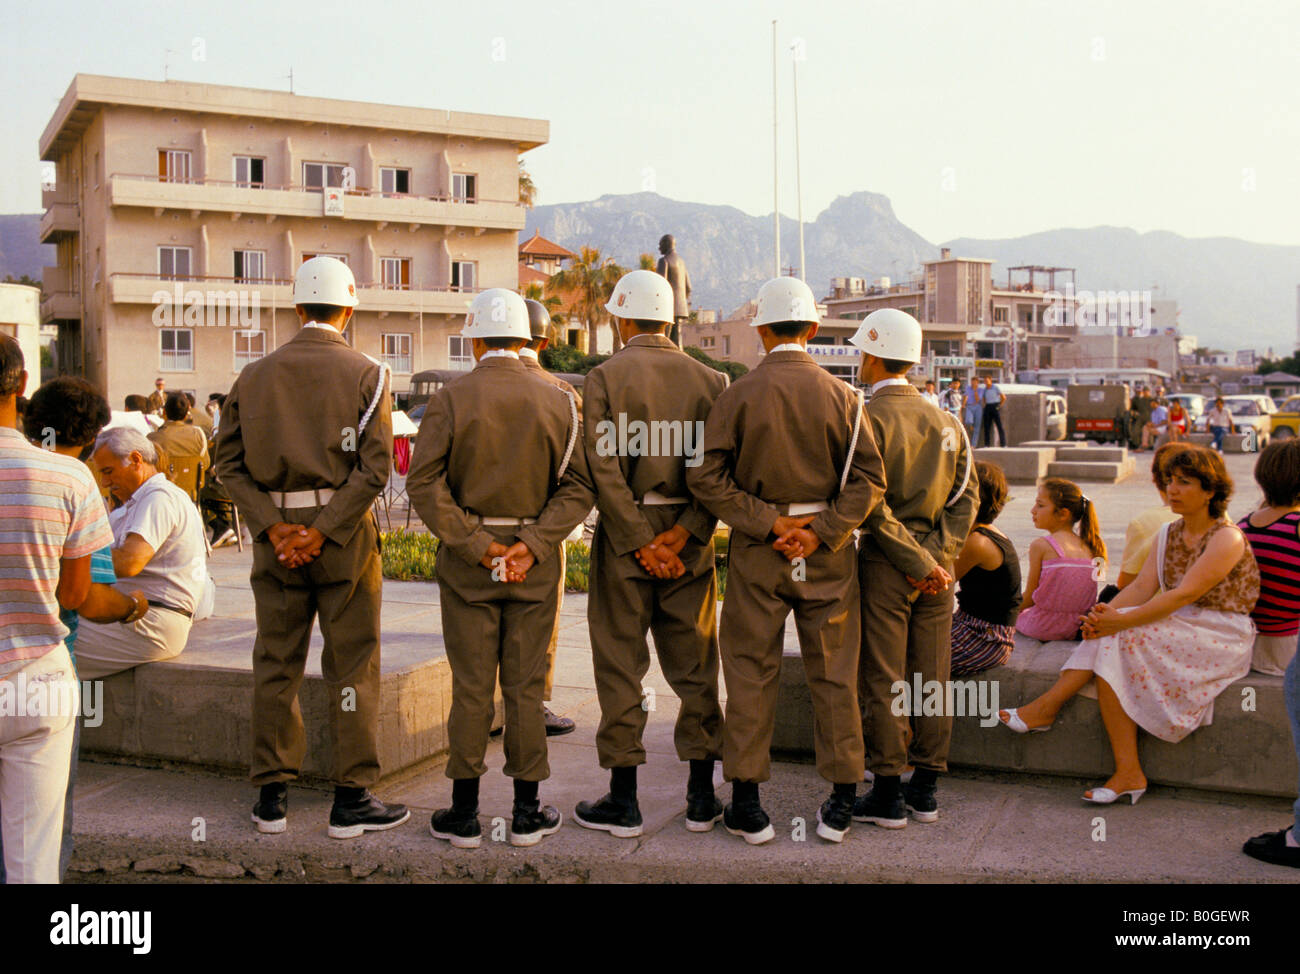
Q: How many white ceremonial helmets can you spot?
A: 5